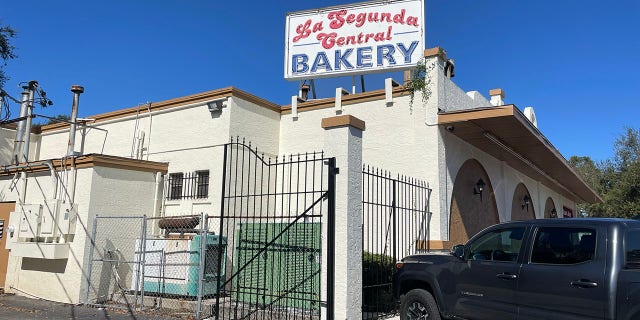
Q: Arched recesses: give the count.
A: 3